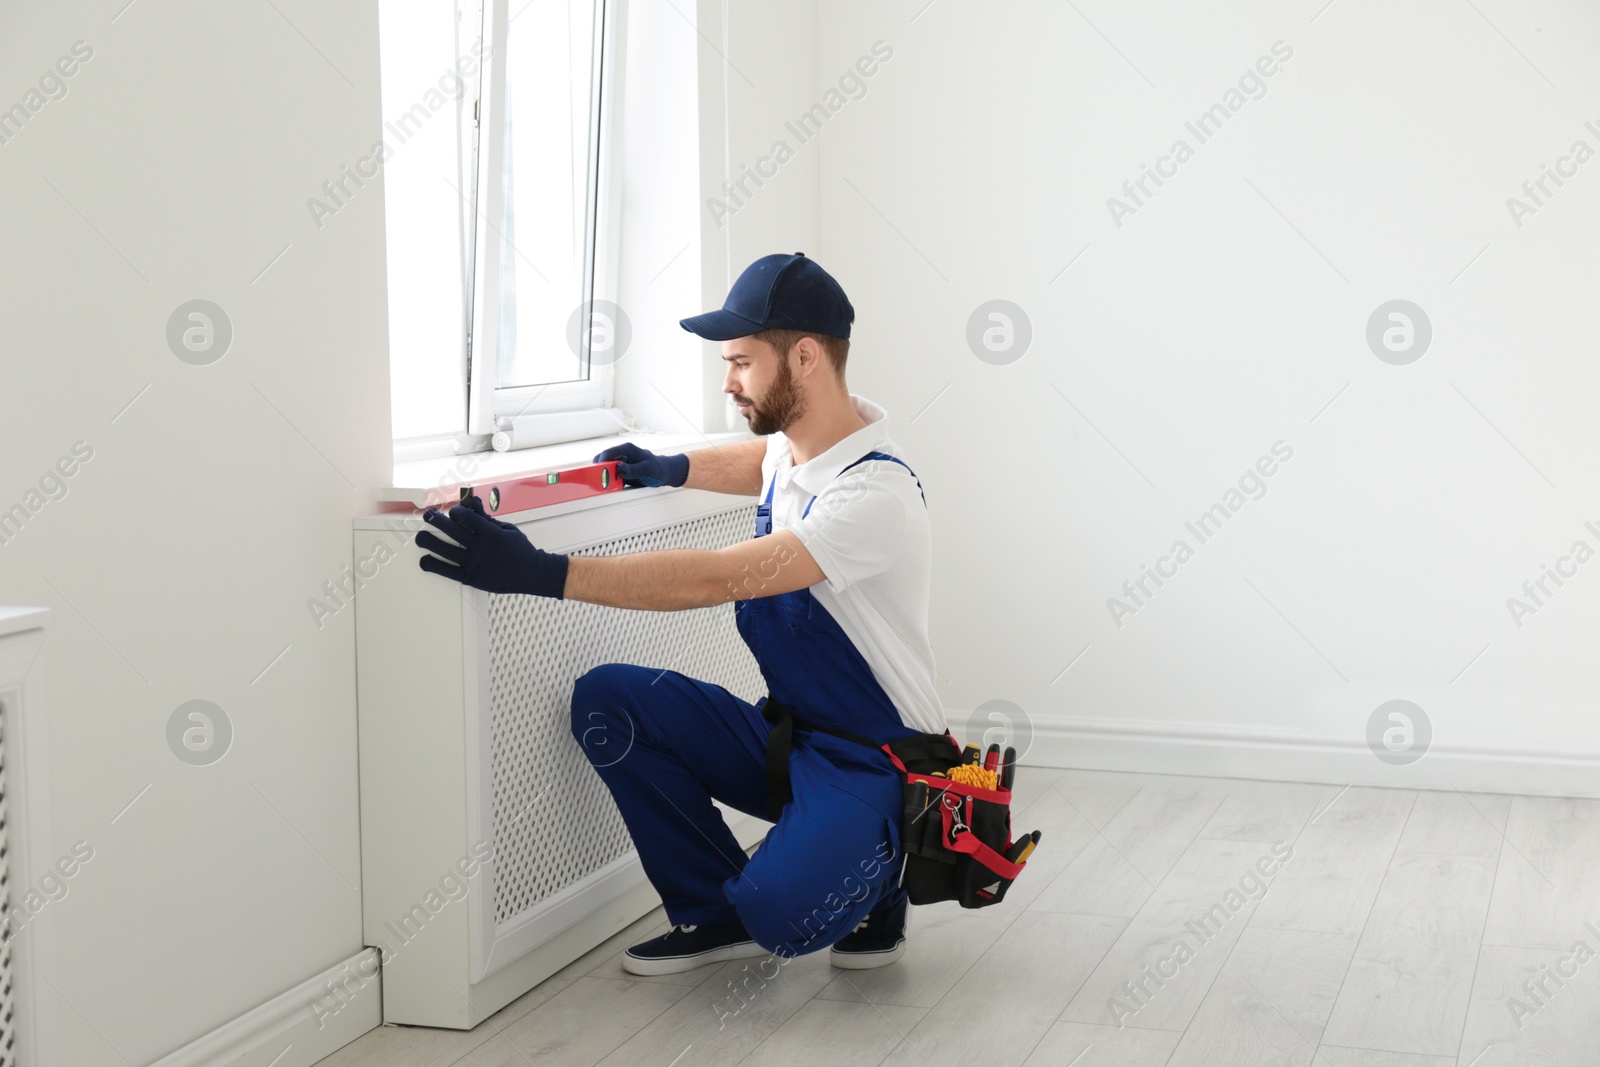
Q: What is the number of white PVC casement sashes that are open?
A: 1